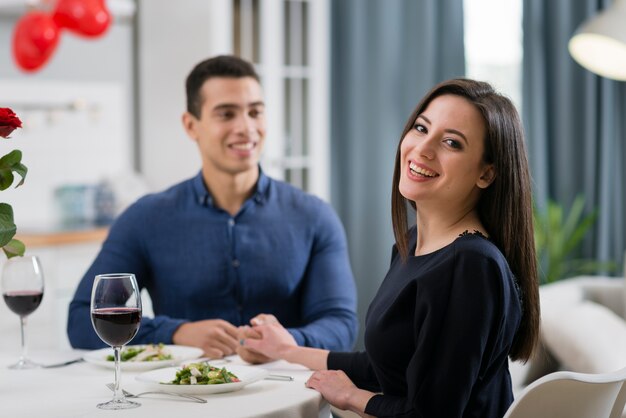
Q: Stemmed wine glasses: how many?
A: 2